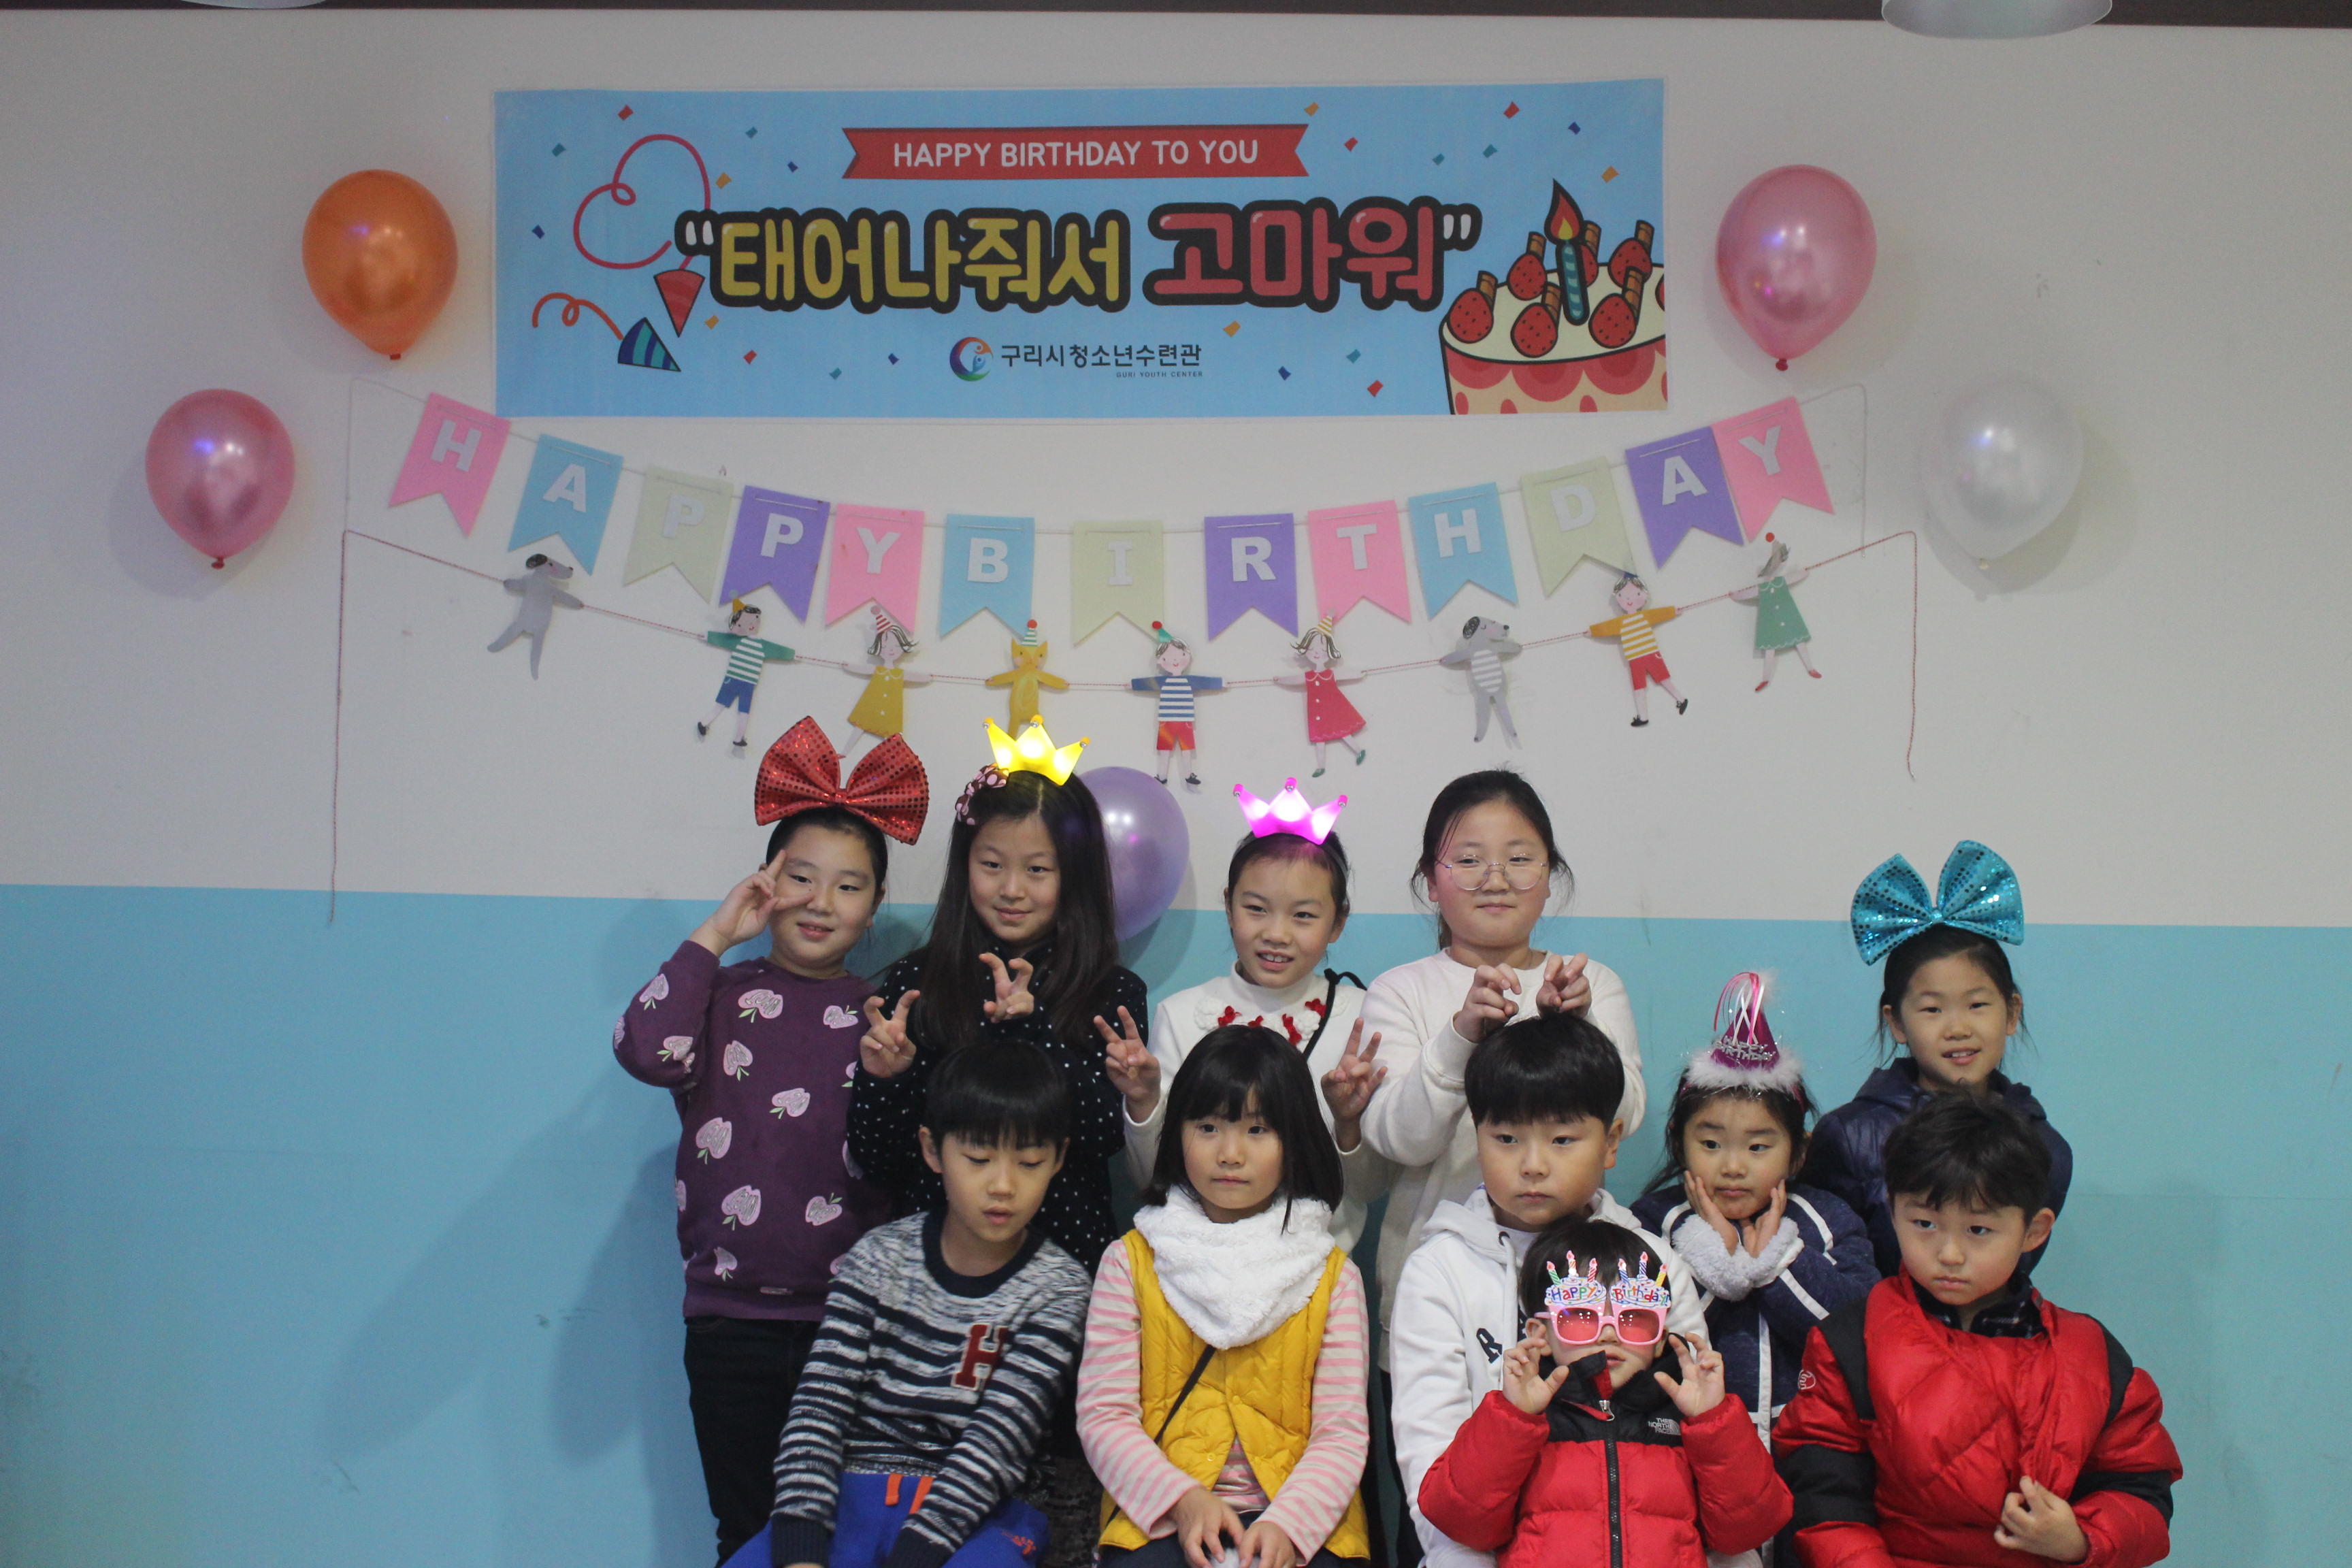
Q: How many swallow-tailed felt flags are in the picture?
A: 13